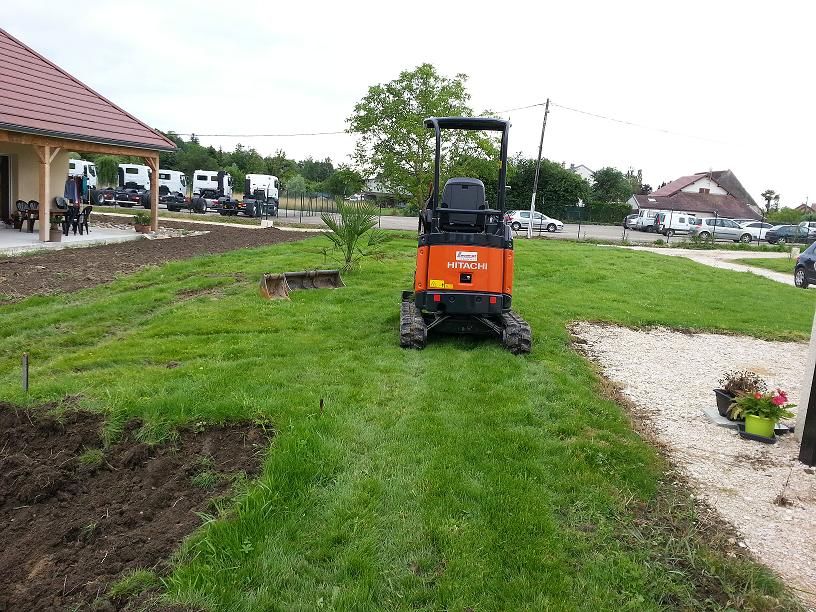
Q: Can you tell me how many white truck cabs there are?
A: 5